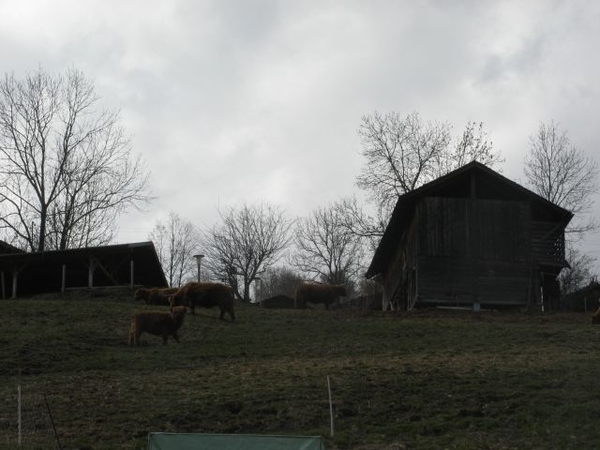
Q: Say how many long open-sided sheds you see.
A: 1